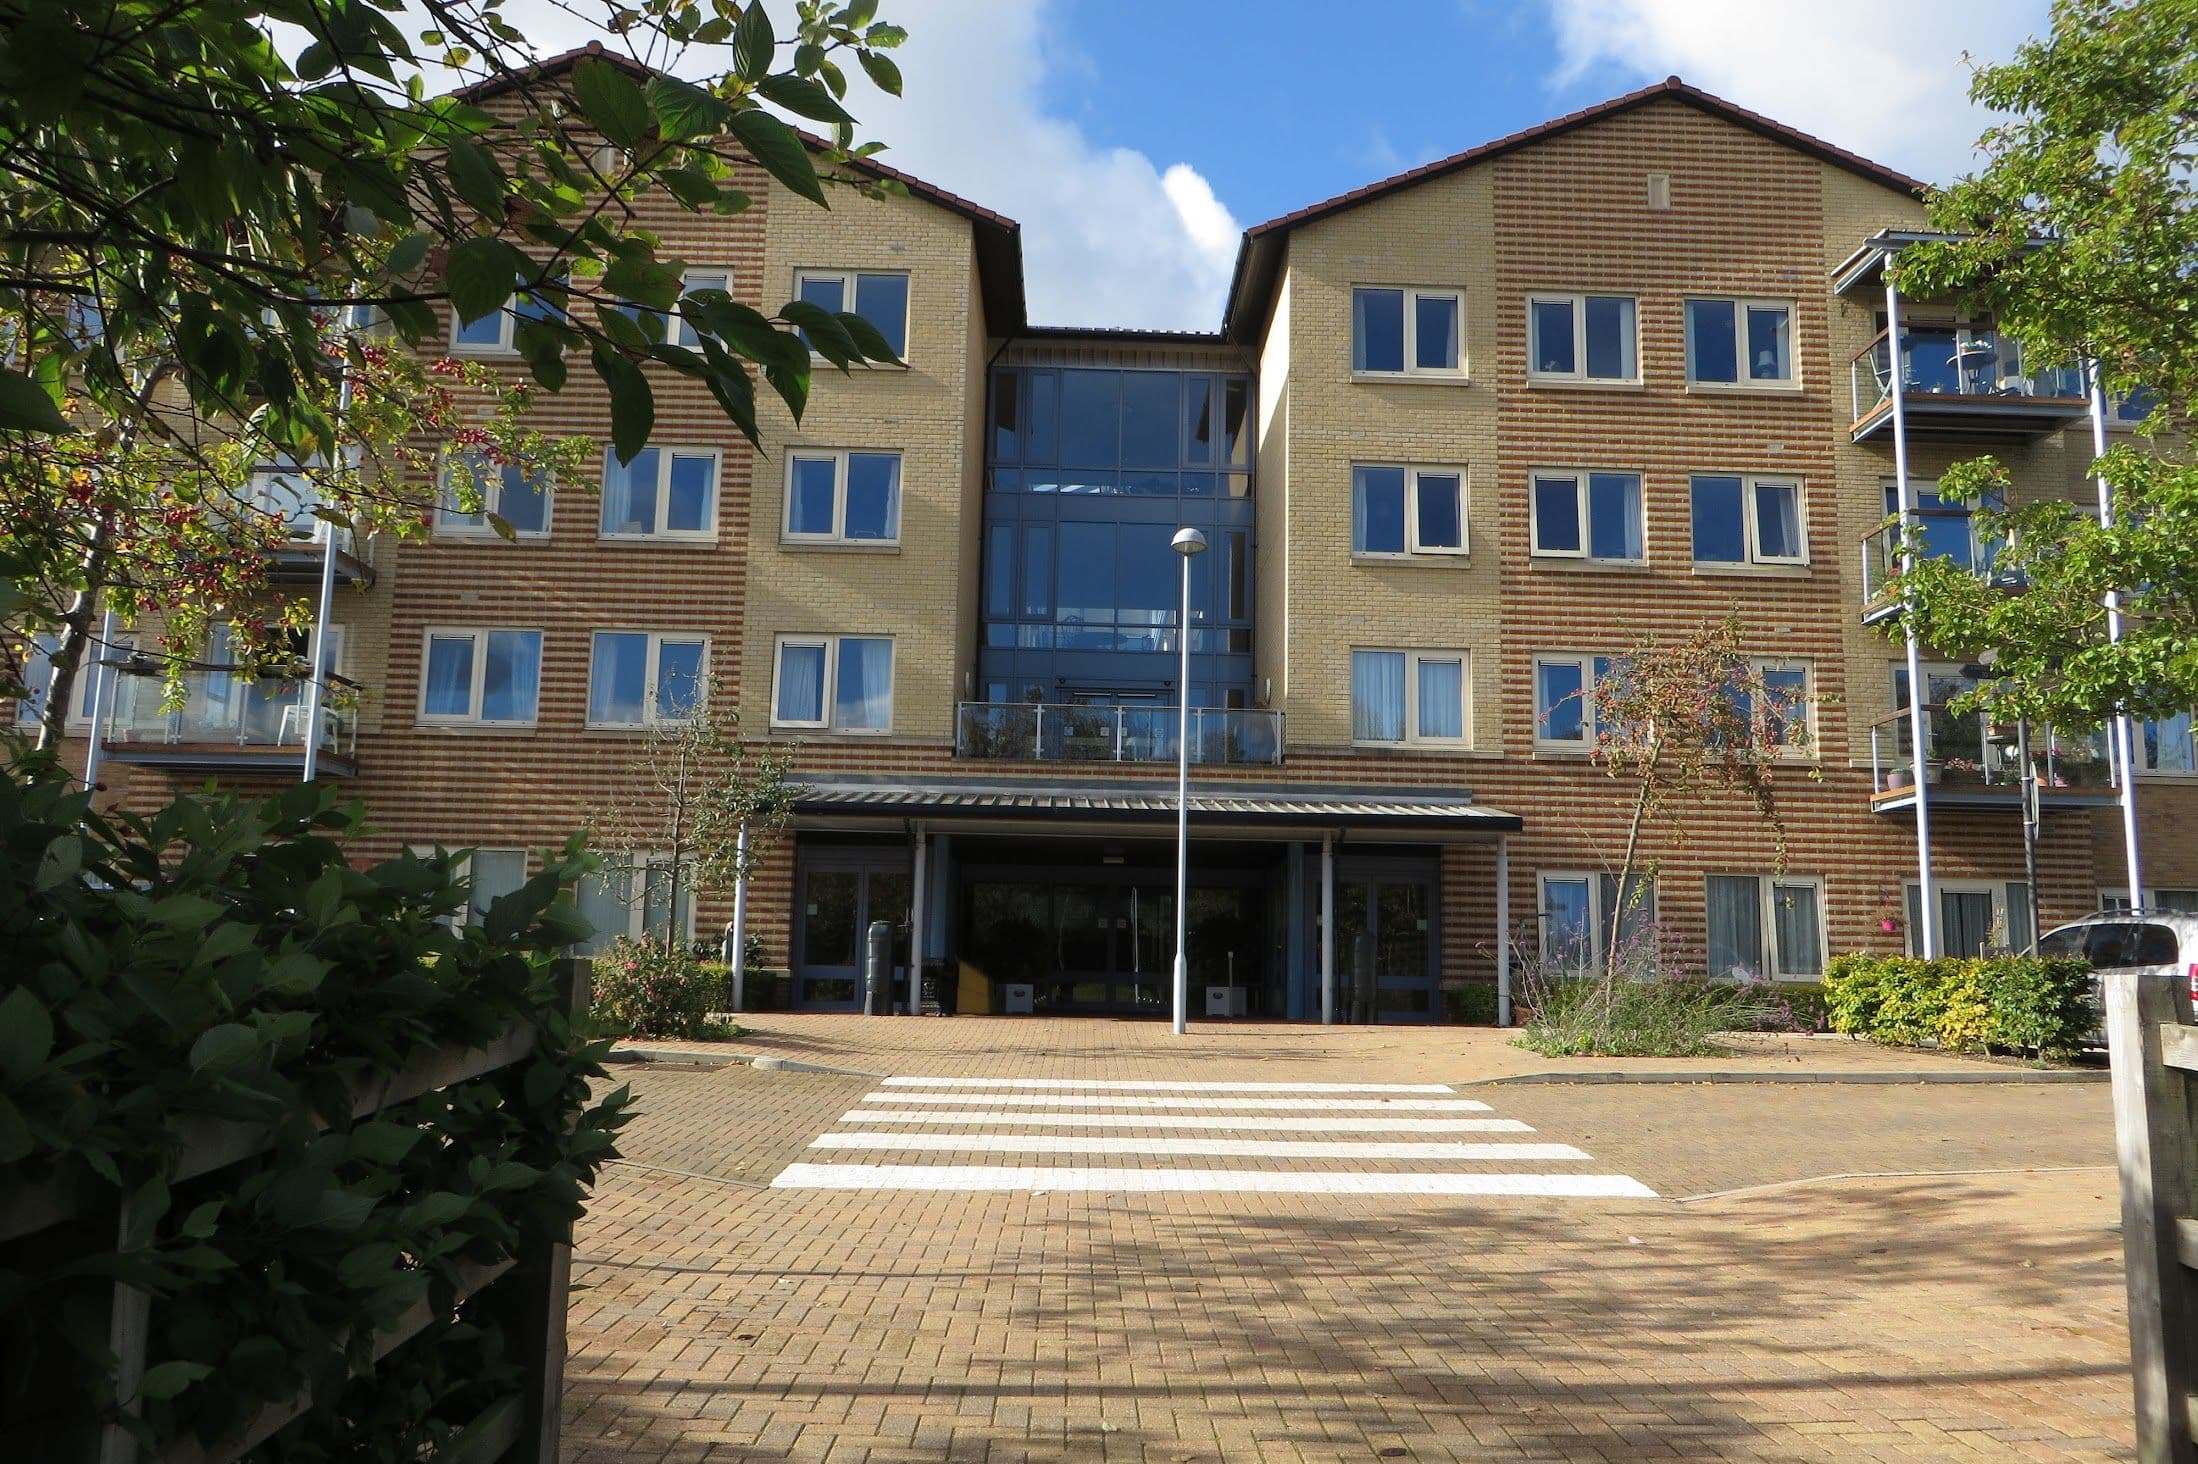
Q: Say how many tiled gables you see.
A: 2